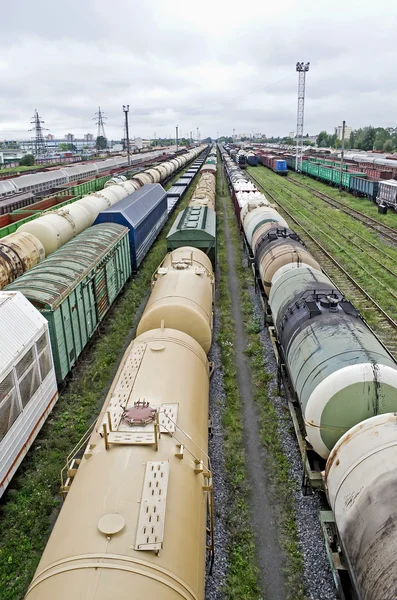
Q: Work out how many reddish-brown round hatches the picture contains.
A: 1